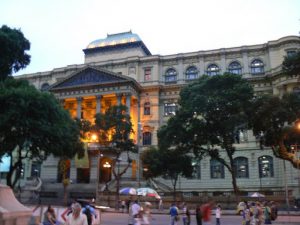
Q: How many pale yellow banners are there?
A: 1